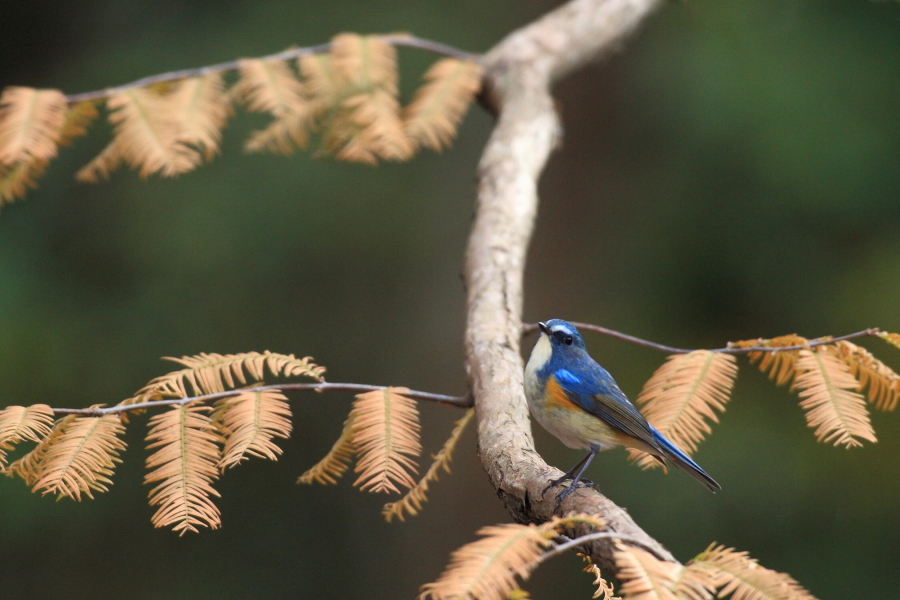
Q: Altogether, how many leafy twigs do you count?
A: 4